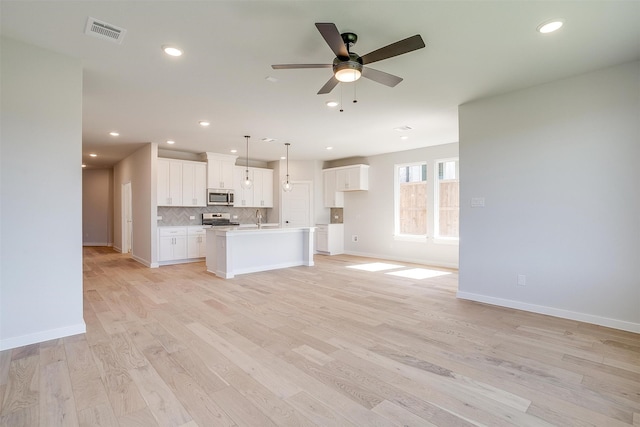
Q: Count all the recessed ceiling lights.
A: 12